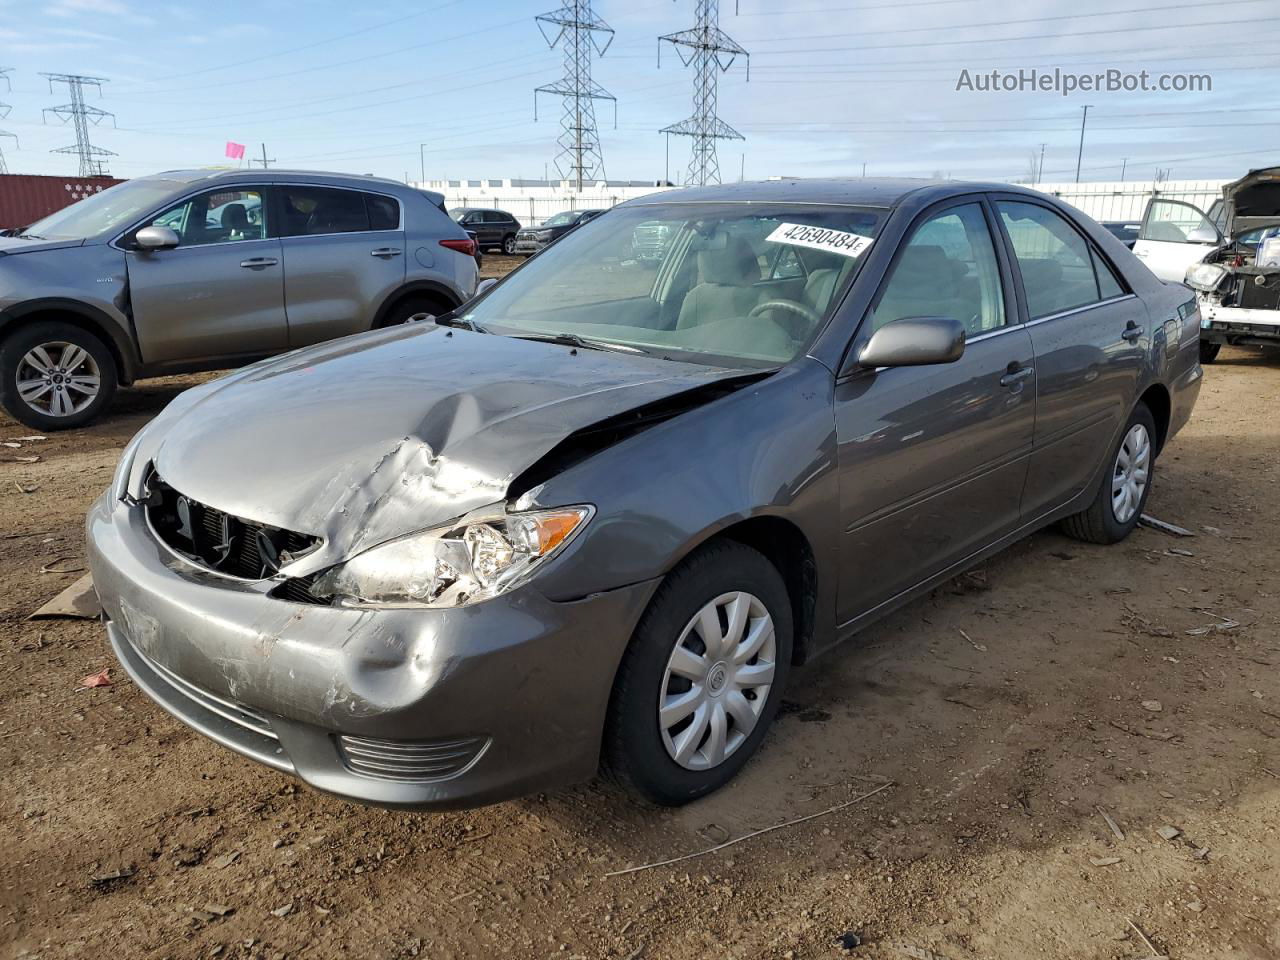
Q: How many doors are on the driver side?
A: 2